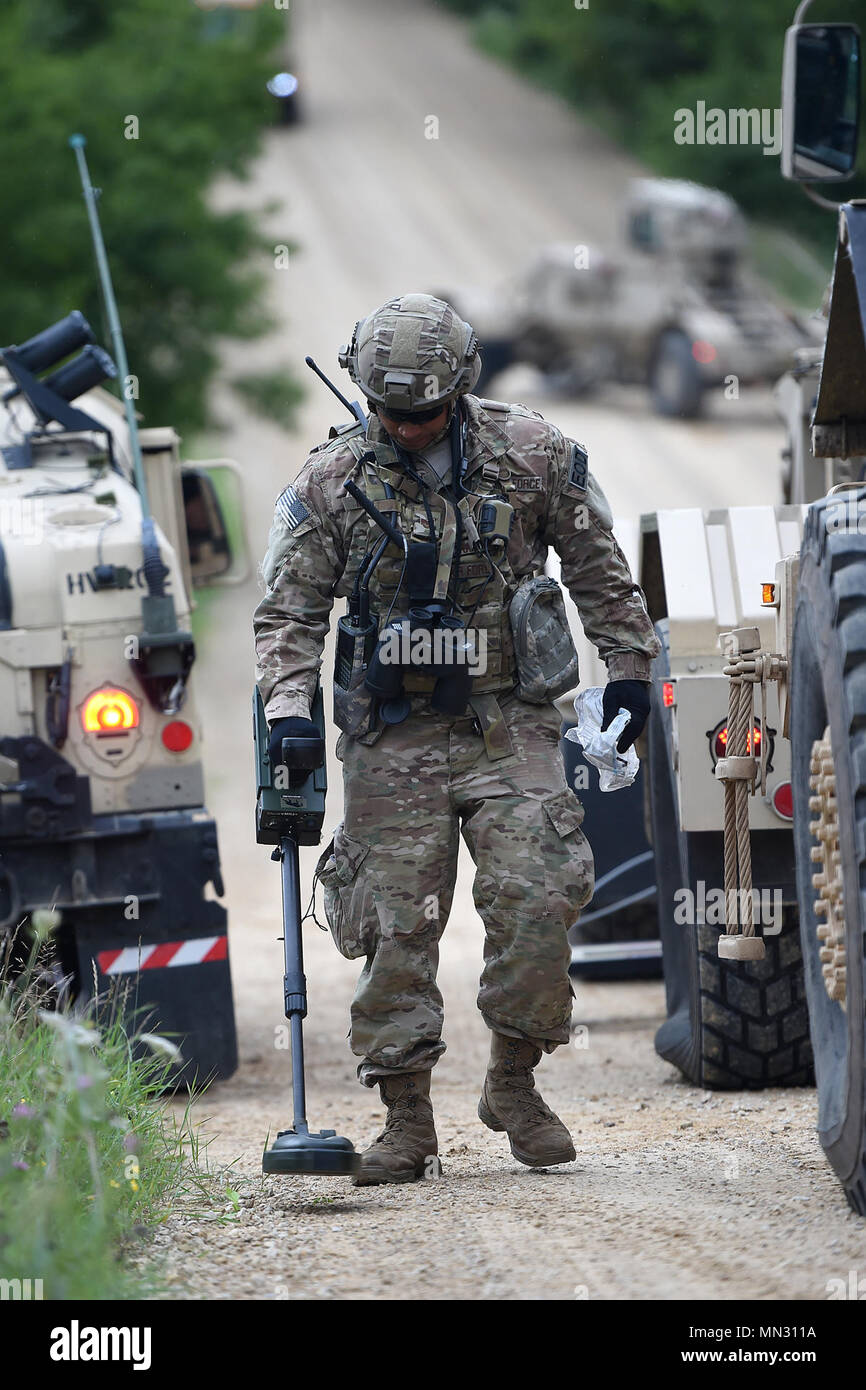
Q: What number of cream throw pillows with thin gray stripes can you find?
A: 0